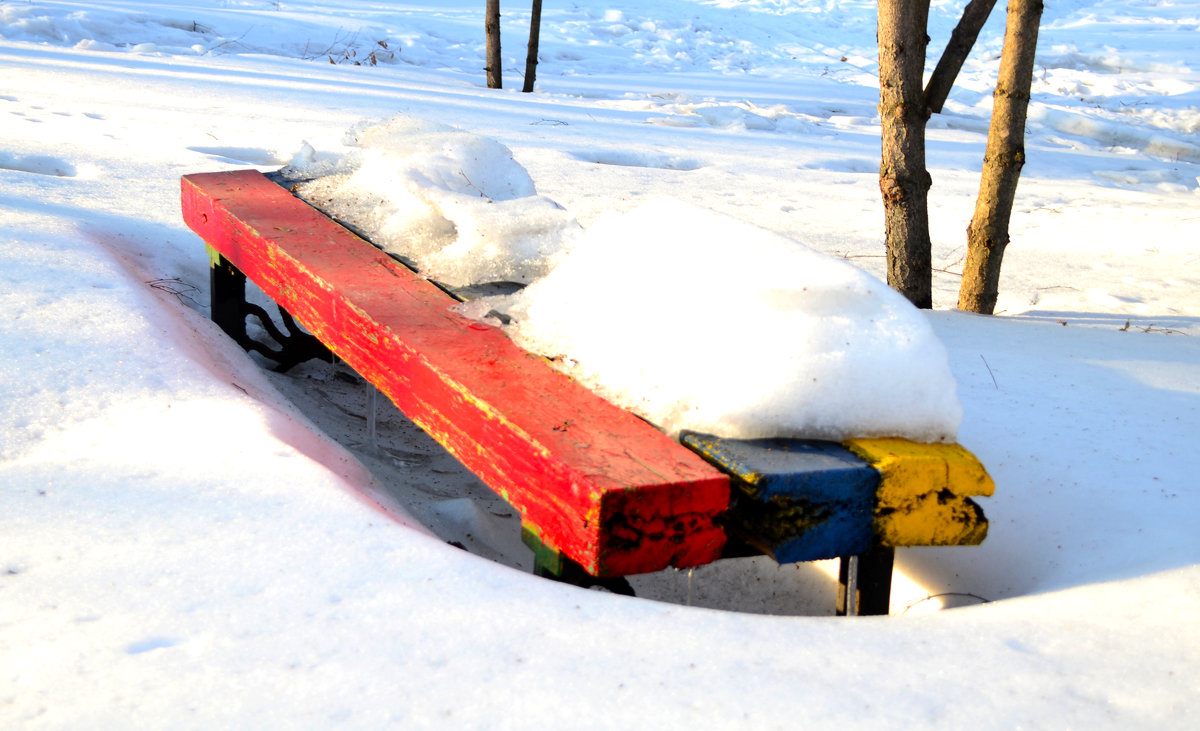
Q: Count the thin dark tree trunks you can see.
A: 2